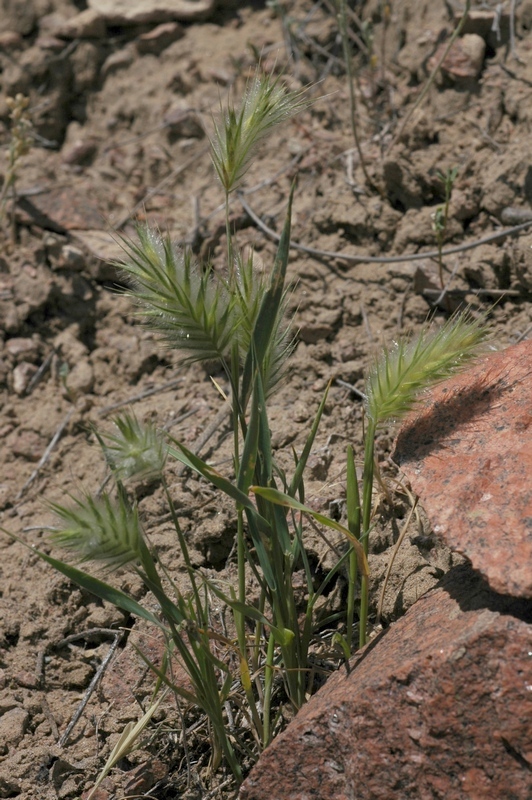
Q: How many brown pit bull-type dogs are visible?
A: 0